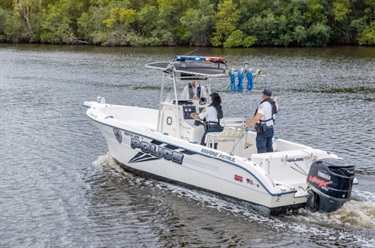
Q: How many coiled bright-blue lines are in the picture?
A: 3